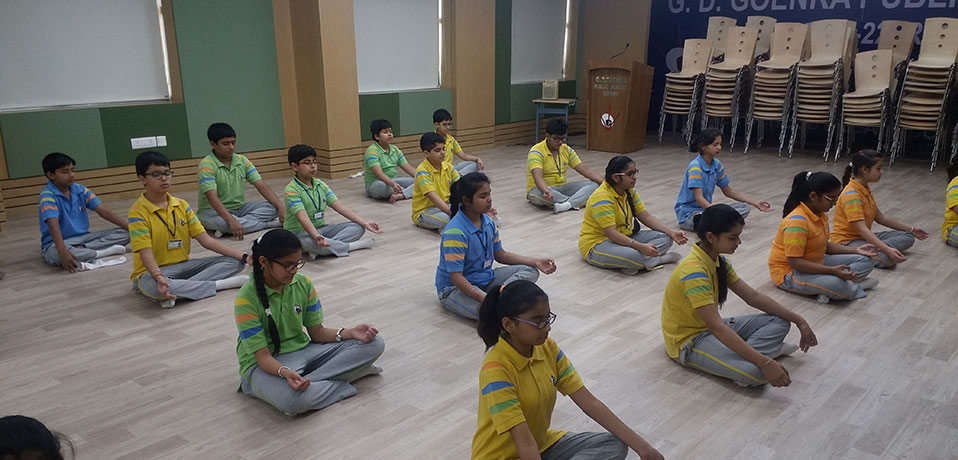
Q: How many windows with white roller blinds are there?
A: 3